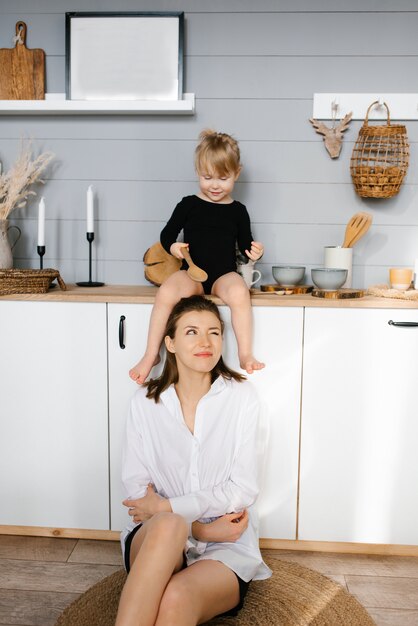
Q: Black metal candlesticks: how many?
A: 2